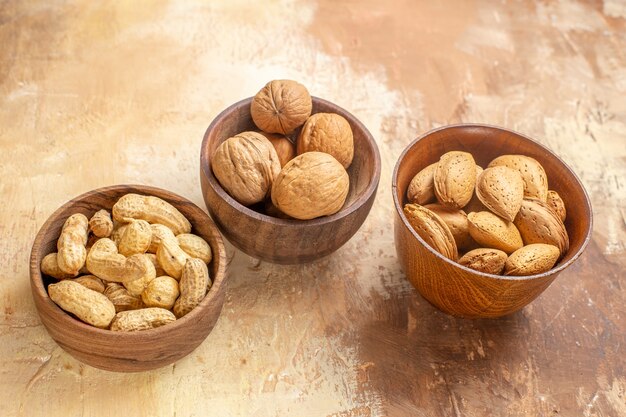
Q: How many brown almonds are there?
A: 12